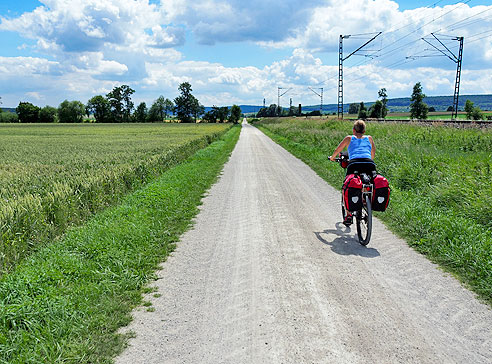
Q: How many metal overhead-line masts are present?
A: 4